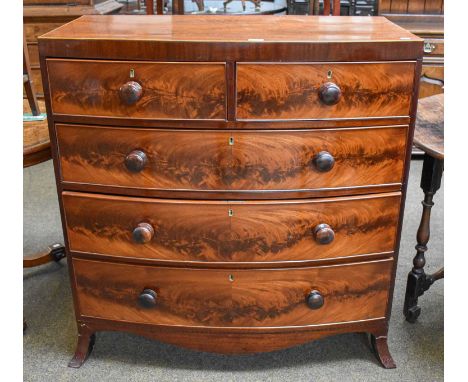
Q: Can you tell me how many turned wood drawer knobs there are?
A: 8